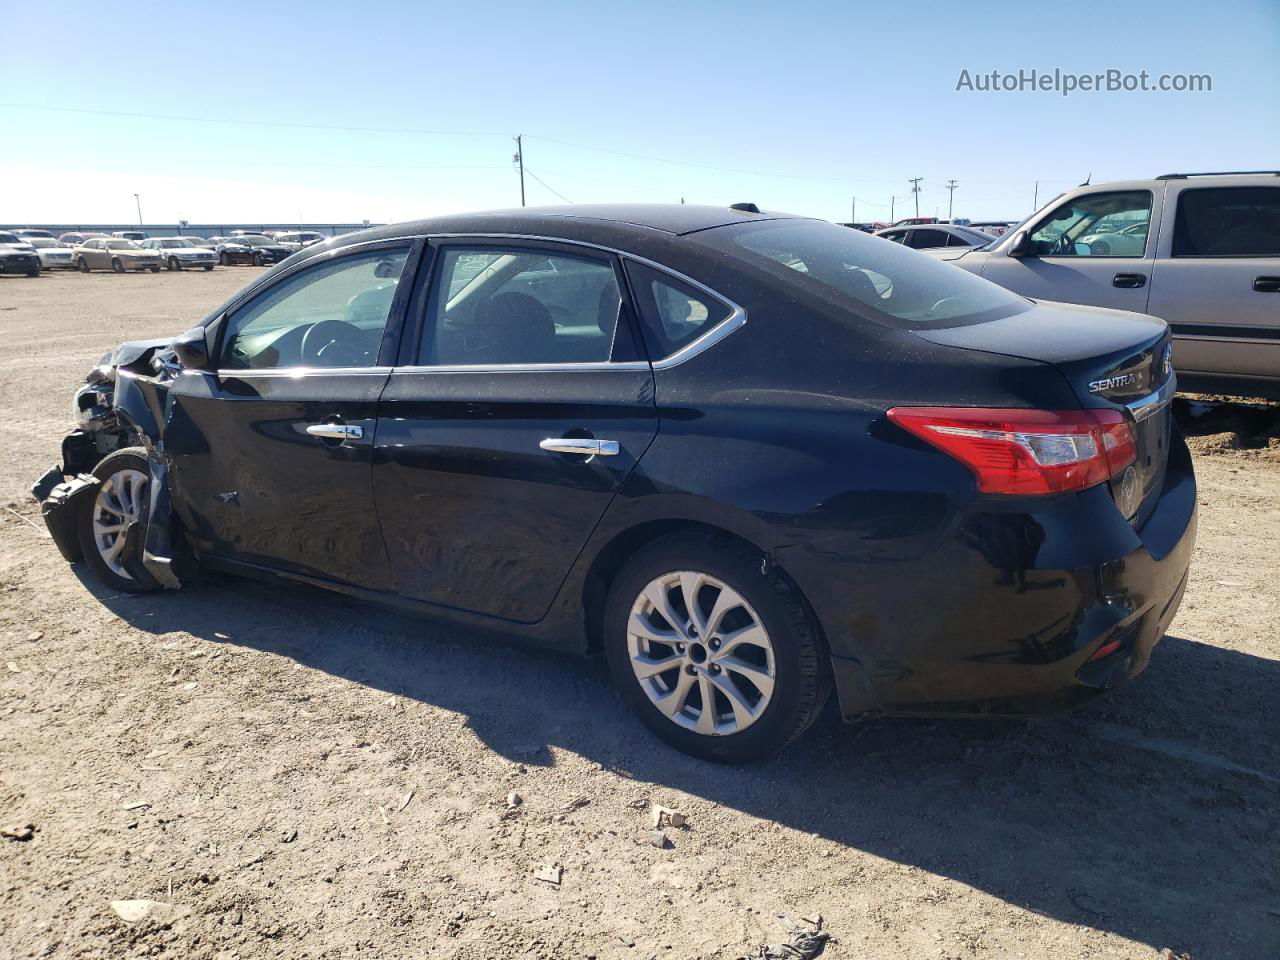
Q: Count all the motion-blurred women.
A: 0